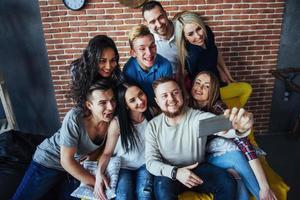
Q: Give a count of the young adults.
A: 8